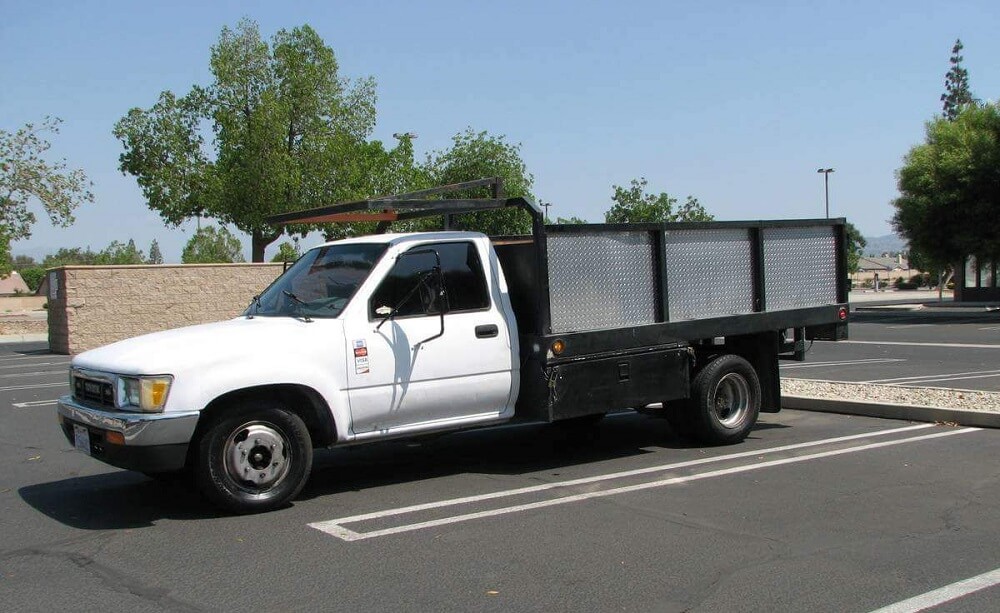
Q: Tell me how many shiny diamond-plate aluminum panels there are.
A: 3